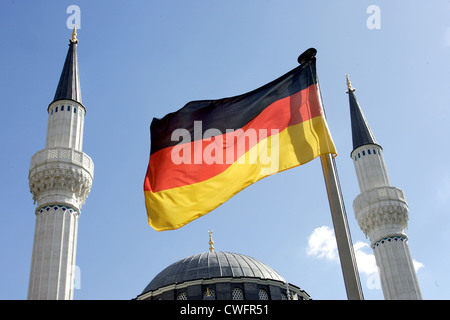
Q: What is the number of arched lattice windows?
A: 5